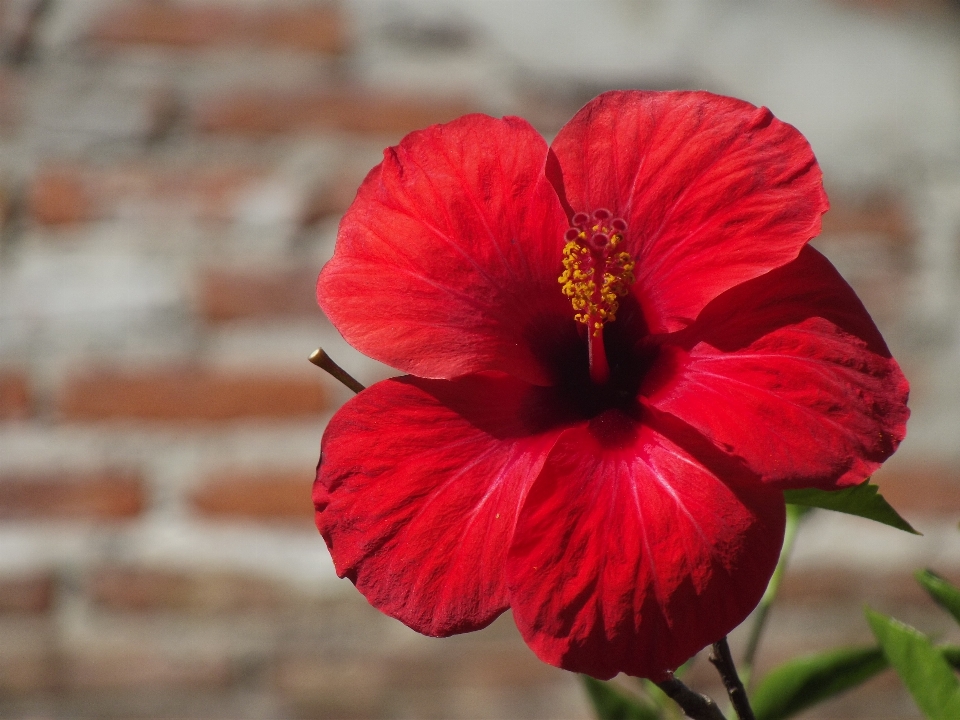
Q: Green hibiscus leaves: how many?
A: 5